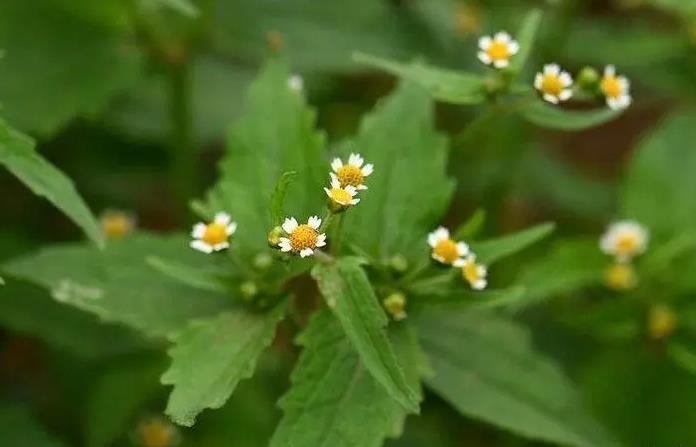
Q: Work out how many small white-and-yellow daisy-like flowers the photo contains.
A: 10